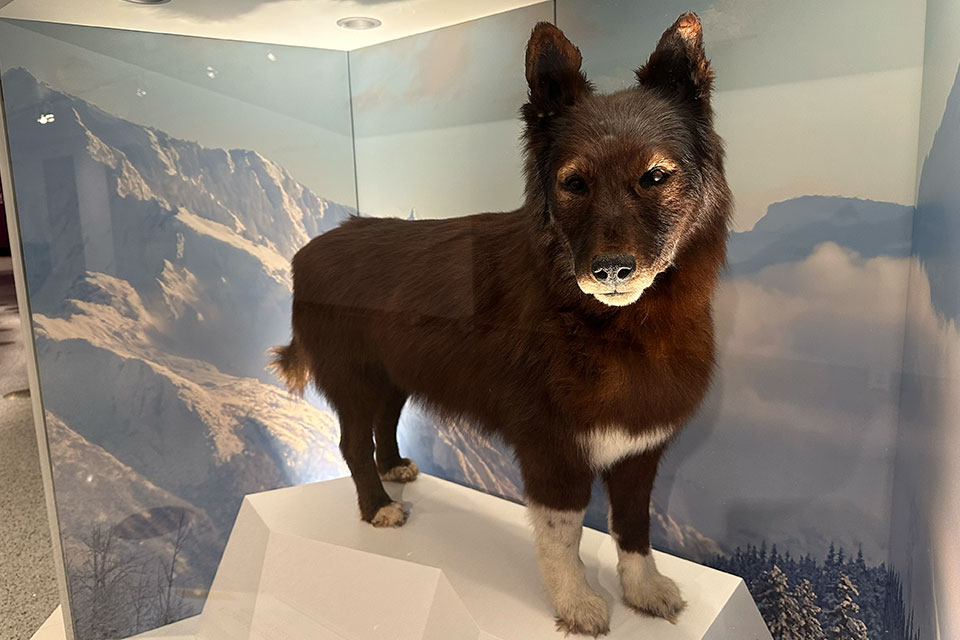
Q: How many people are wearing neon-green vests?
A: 0